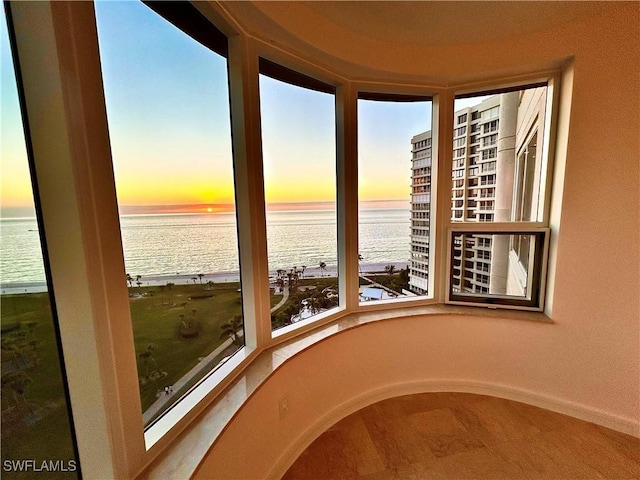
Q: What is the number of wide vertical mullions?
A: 4